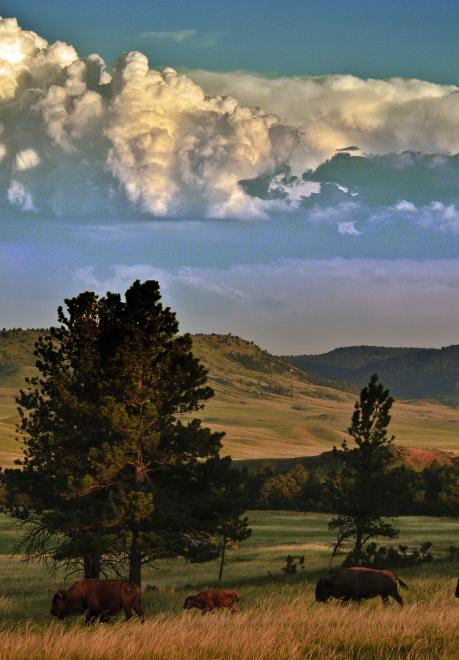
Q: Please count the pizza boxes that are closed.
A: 0